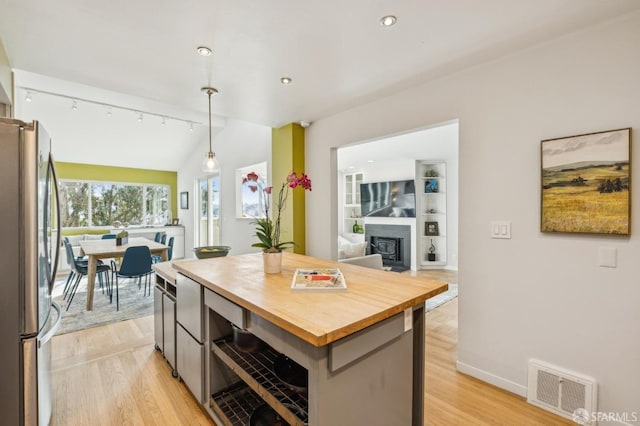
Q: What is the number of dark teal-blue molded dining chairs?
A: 7